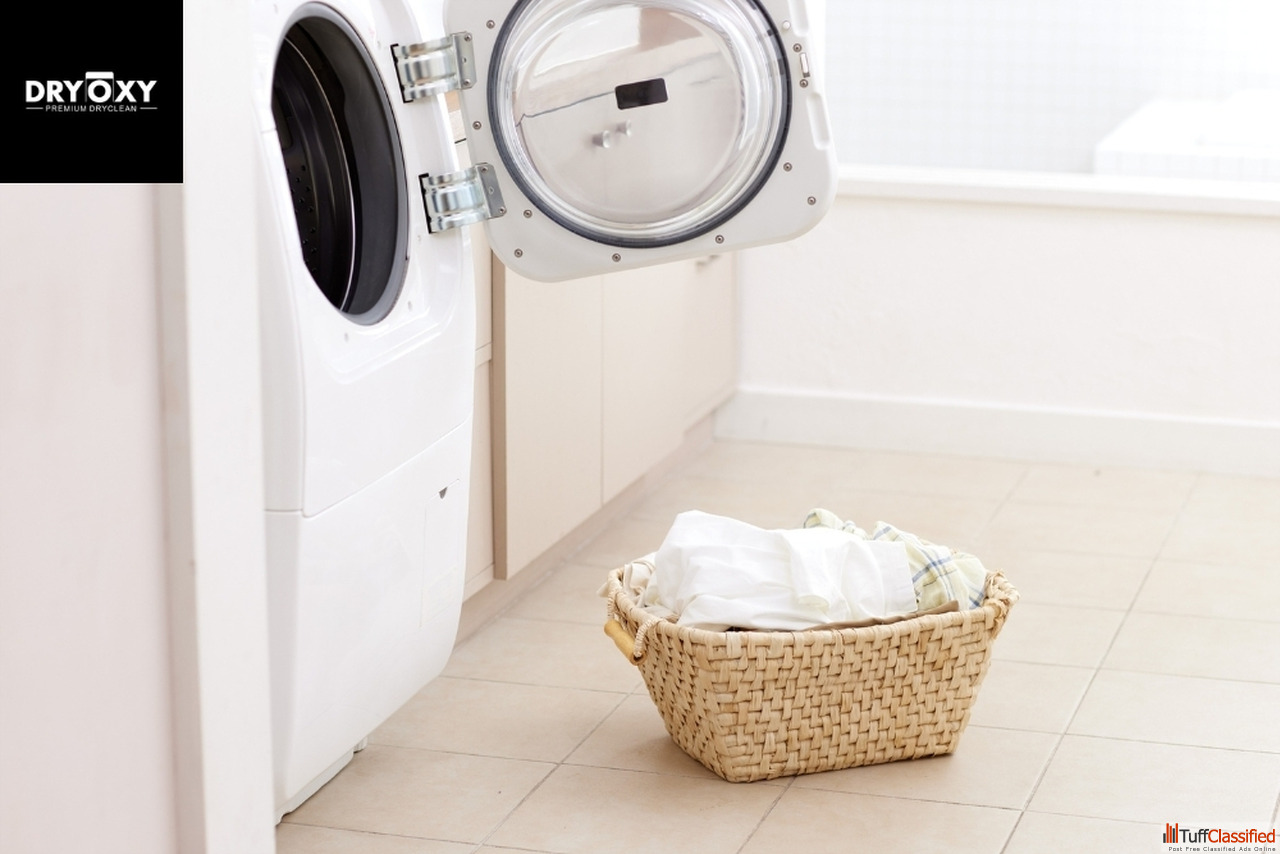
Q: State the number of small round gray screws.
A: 14